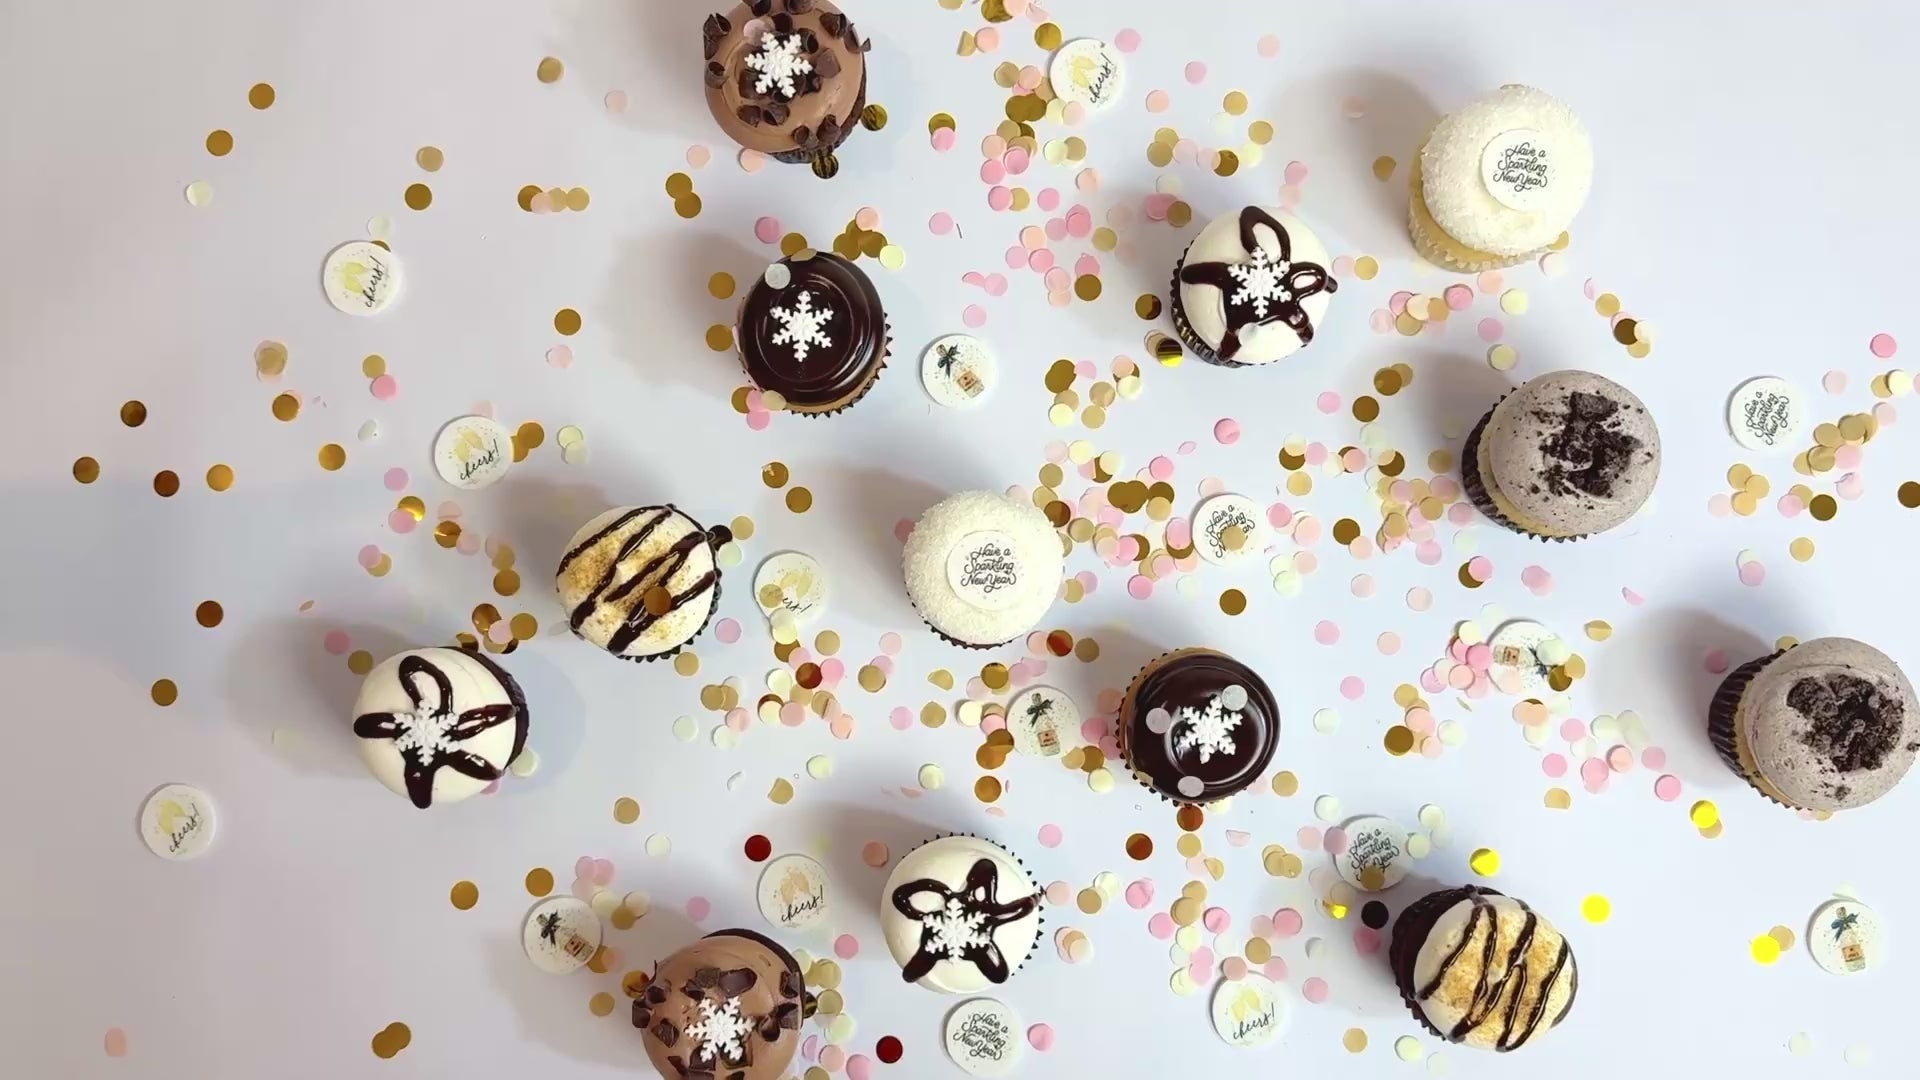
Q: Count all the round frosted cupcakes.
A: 13